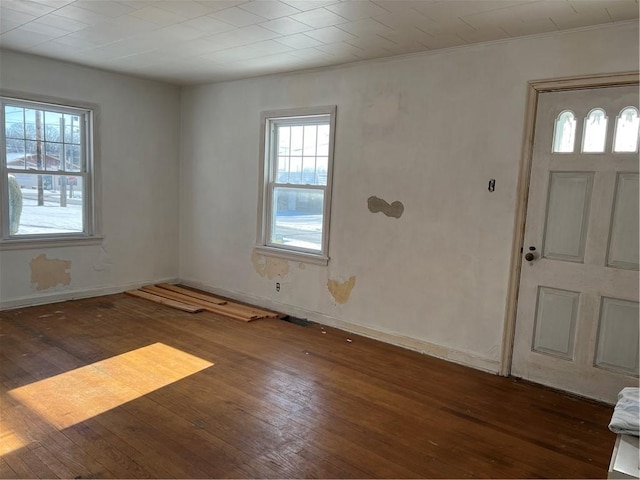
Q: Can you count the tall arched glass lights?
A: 3